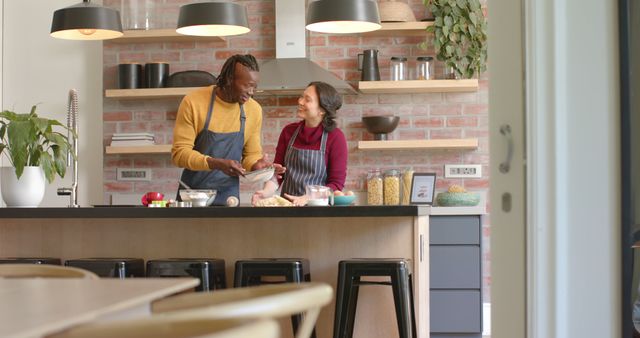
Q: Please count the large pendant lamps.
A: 3